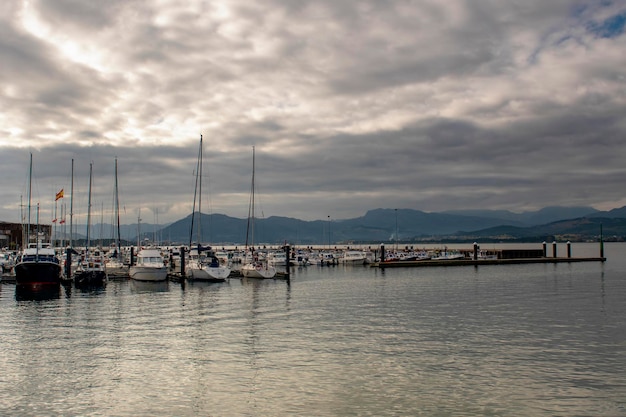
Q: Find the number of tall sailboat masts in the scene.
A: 6